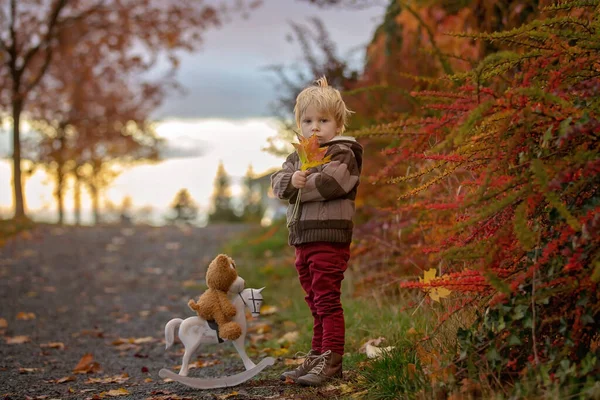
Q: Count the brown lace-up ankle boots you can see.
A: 2